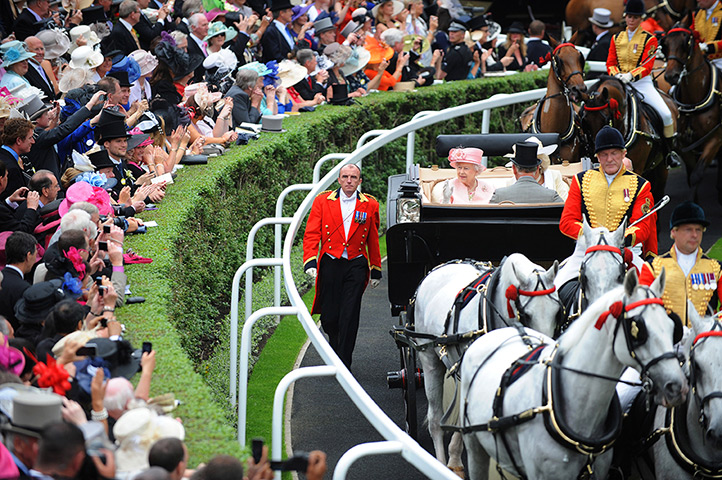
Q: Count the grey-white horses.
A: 4